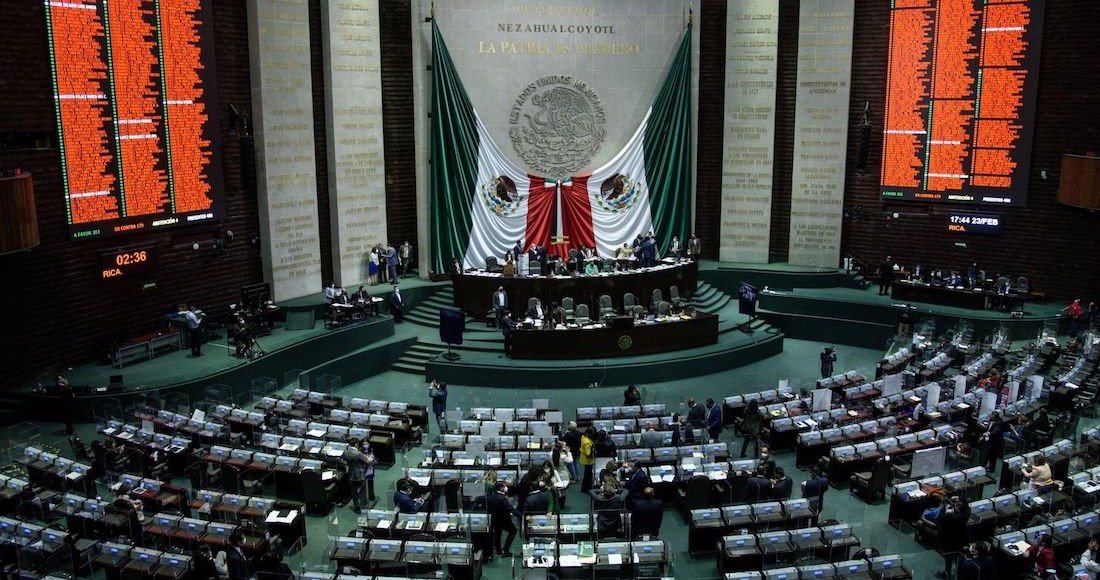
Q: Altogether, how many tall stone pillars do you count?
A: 4